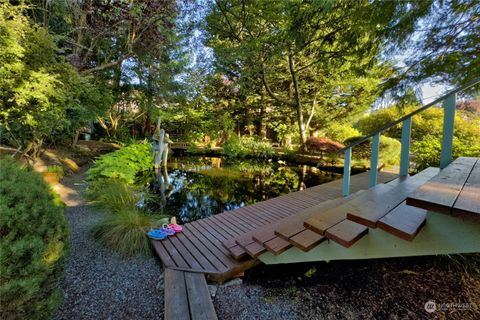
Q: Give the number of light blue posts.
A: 4